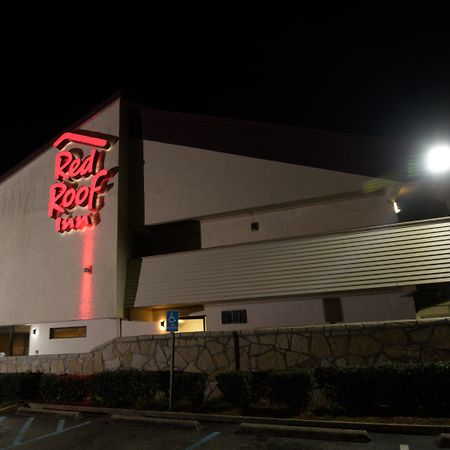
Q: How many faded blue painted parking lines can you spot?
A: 5